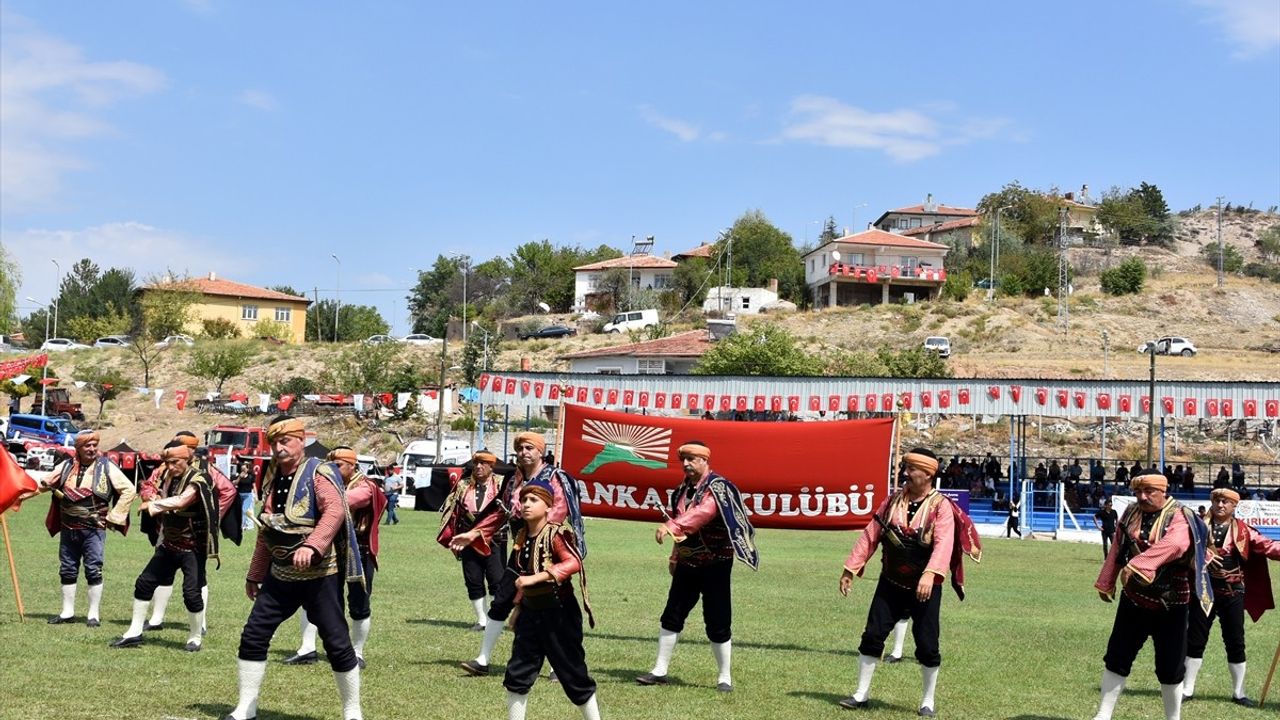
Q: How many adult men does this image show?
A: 11